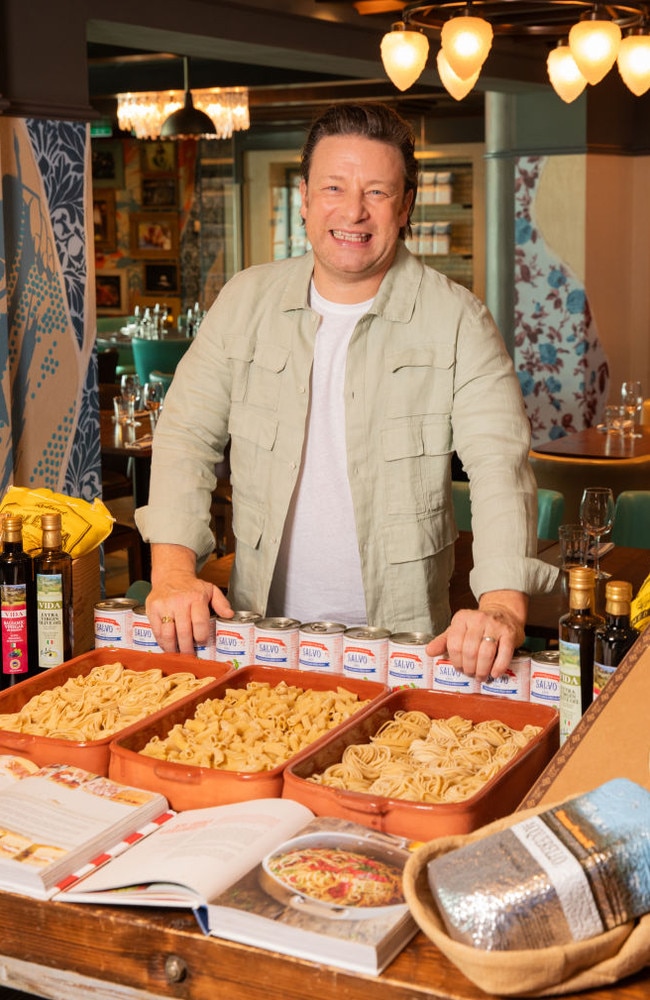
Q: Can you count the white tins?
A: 11